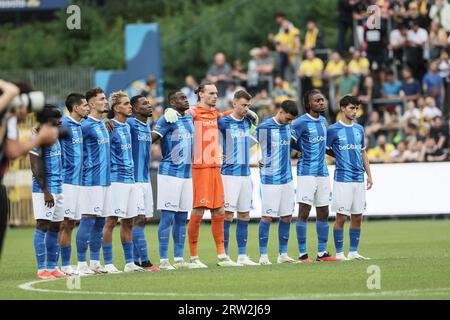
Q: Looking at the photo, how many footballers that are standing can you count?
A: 11